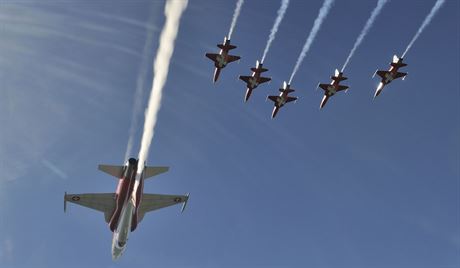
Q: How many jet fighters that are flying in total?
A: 6